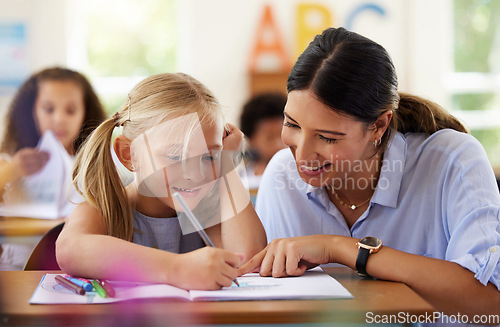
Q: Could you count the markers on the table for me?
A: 5